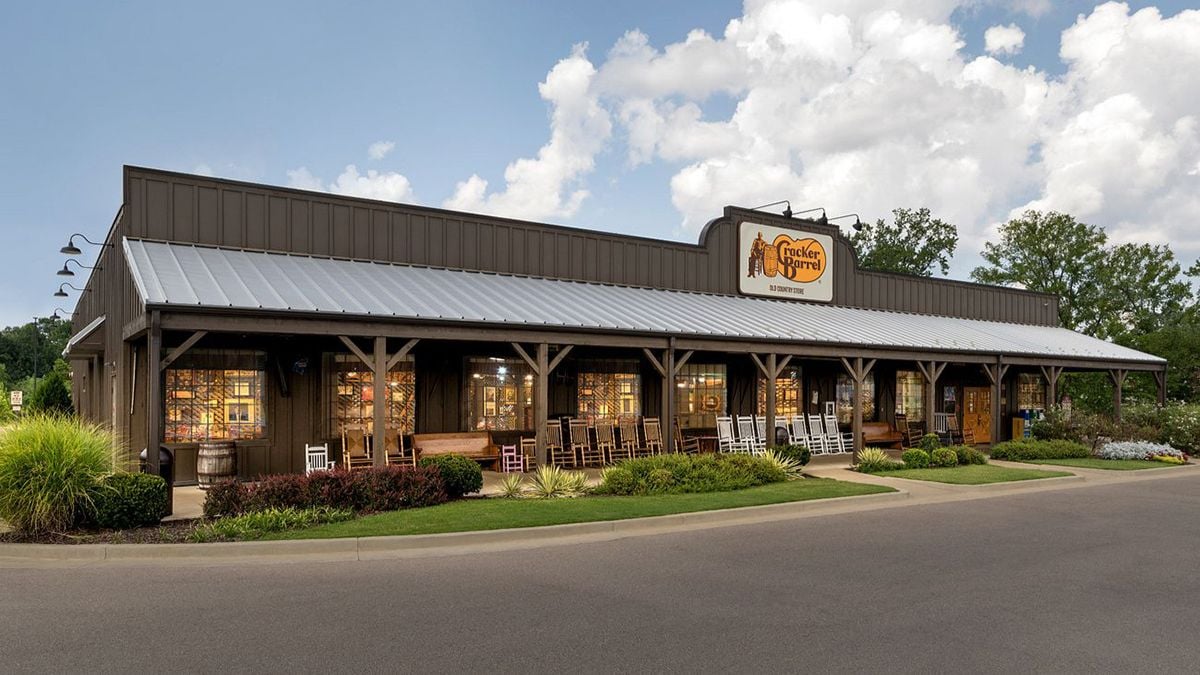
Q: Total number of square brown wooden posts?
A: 11